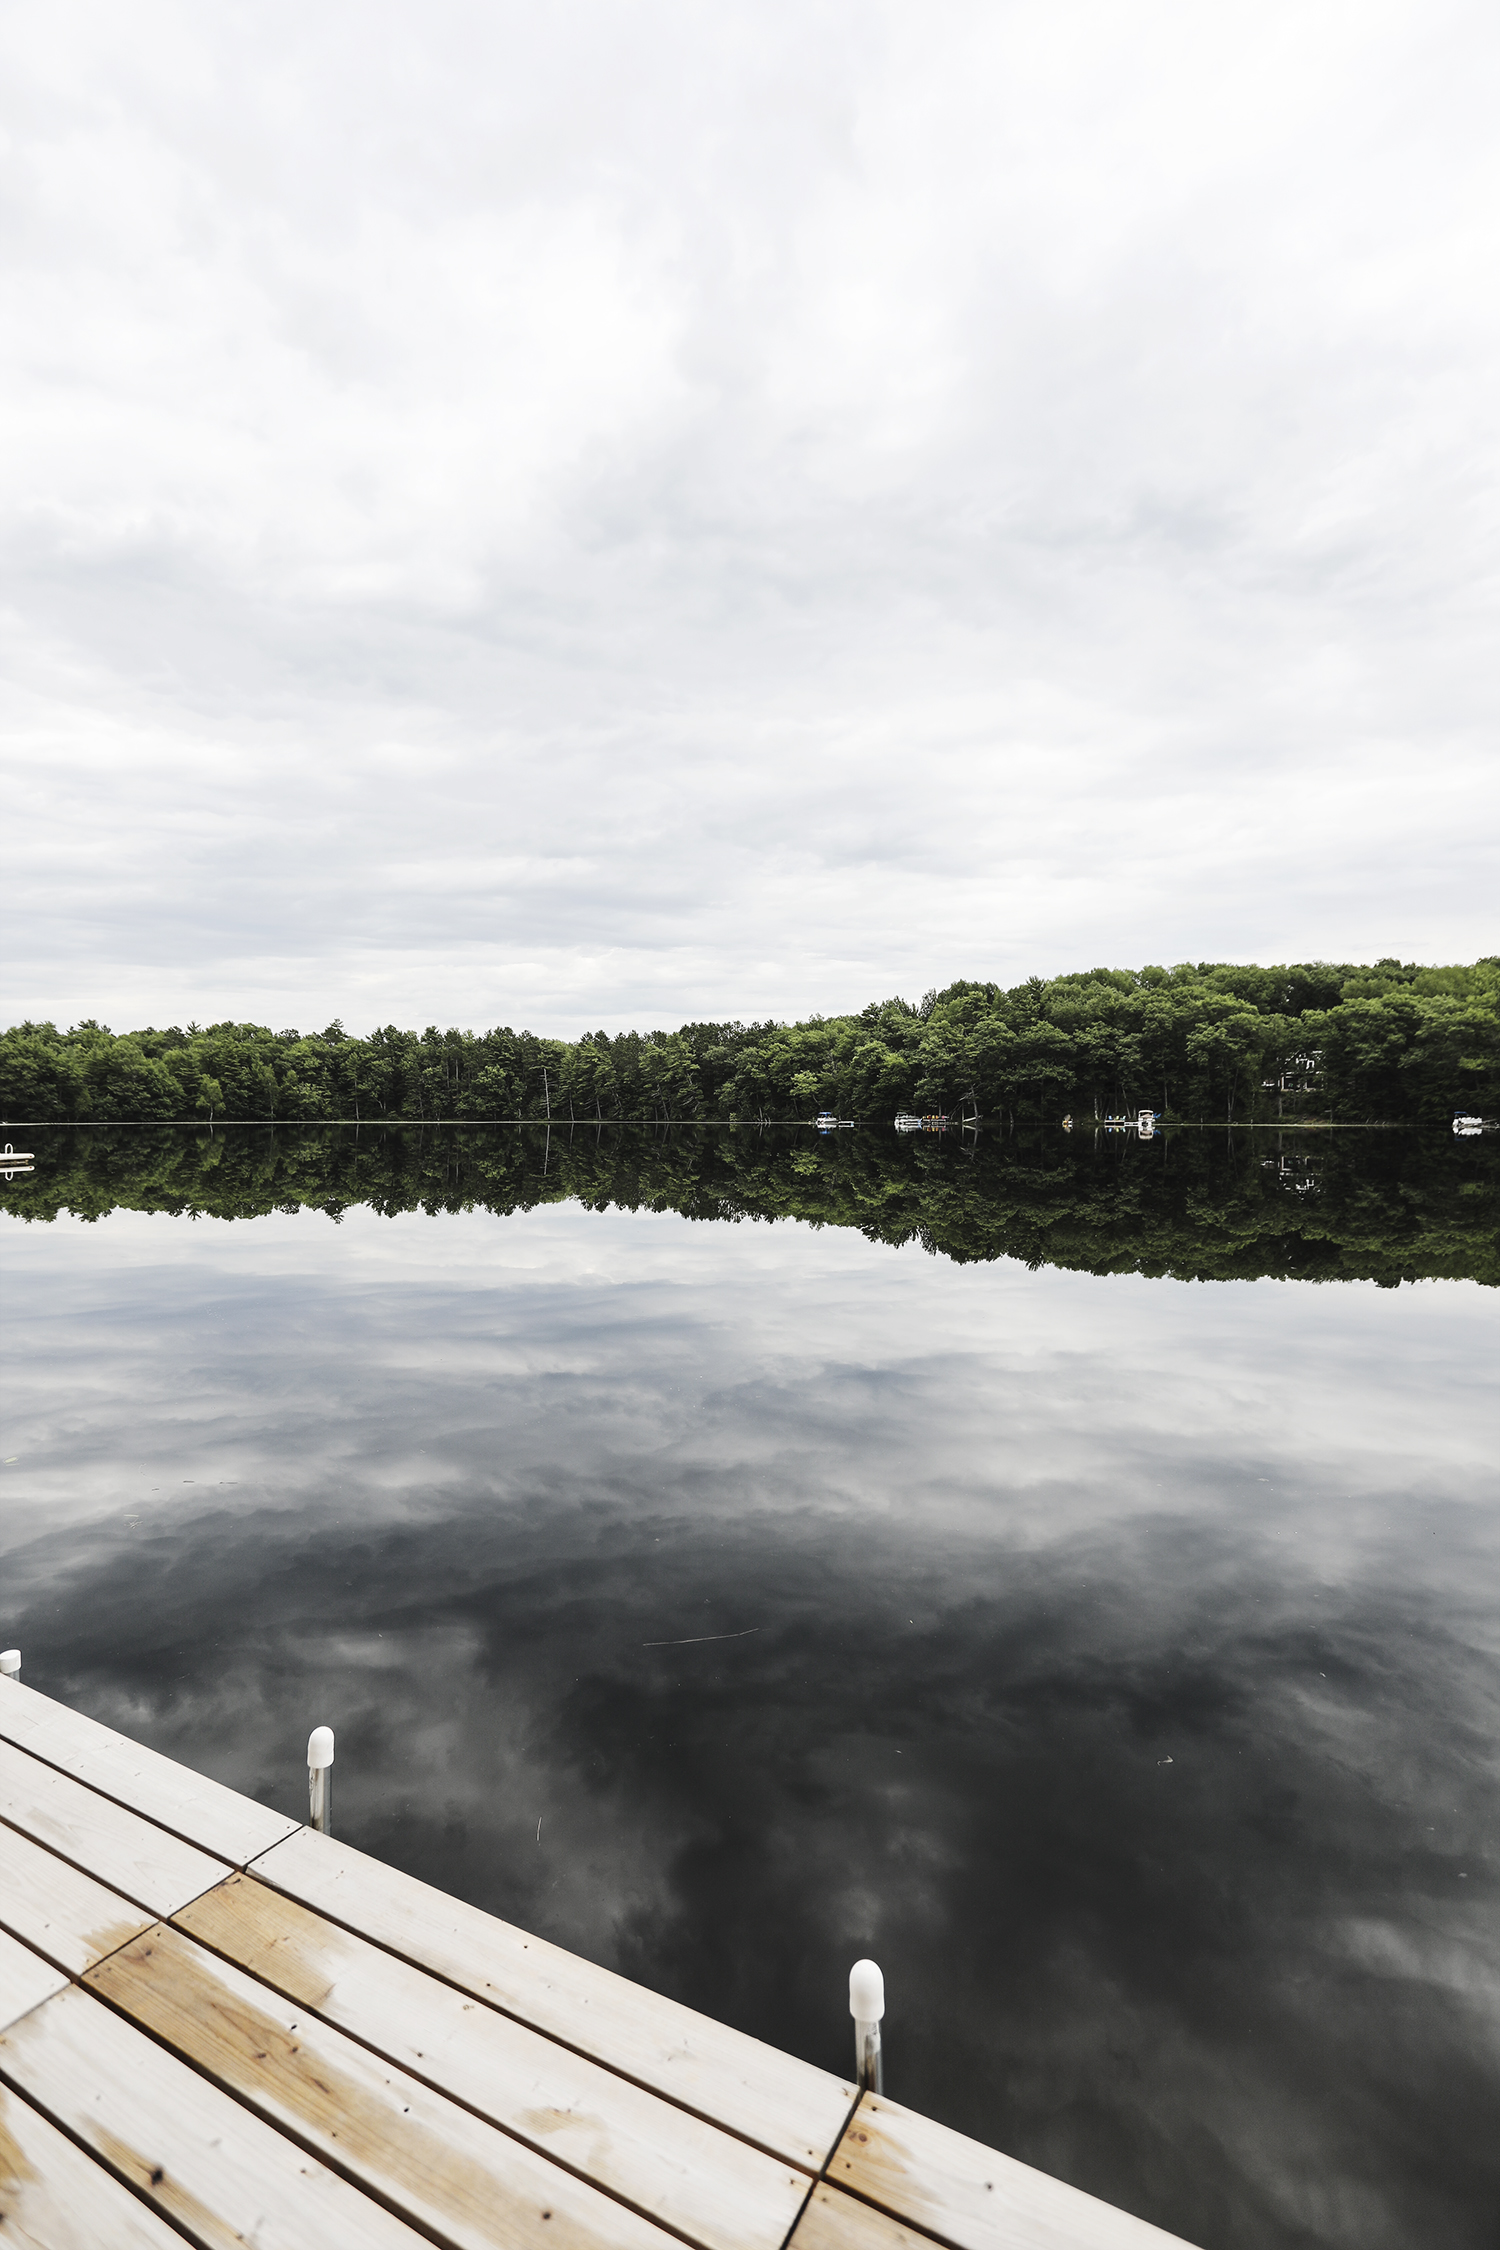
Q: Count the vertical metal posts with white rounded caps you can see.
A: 3